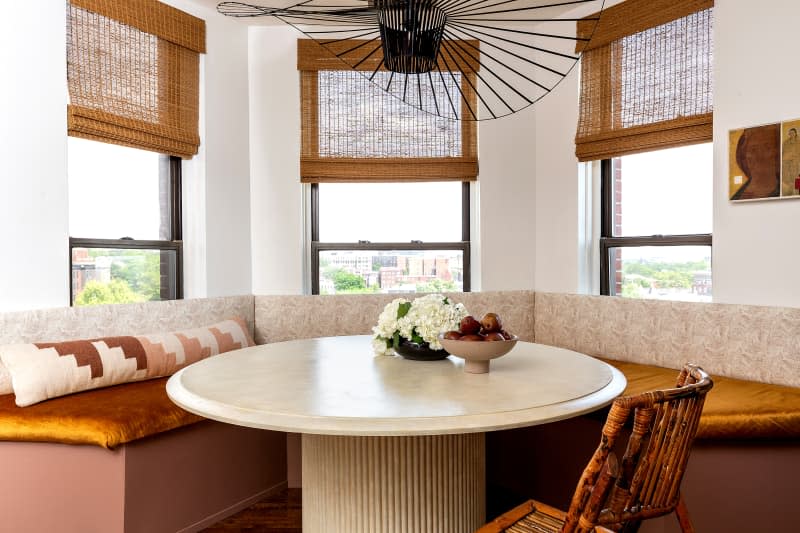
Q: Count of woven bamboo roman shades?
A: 3